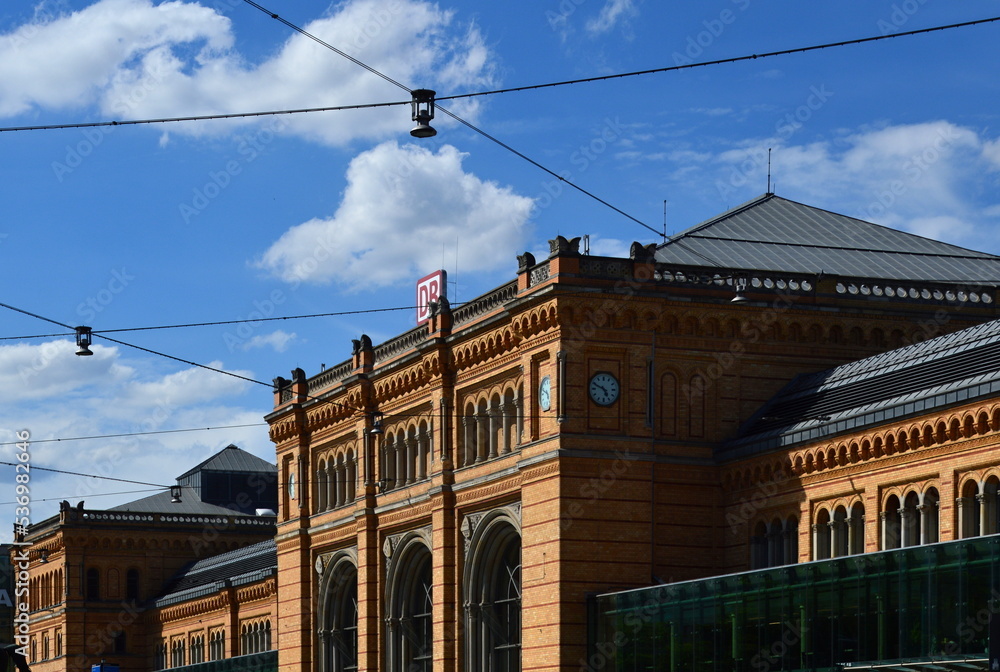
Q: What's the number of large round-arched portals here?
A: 3